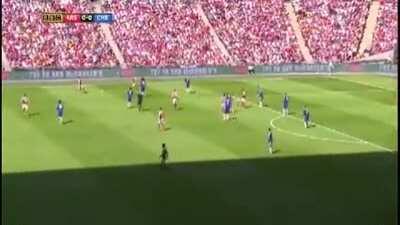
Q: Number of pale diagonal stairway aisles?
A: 4